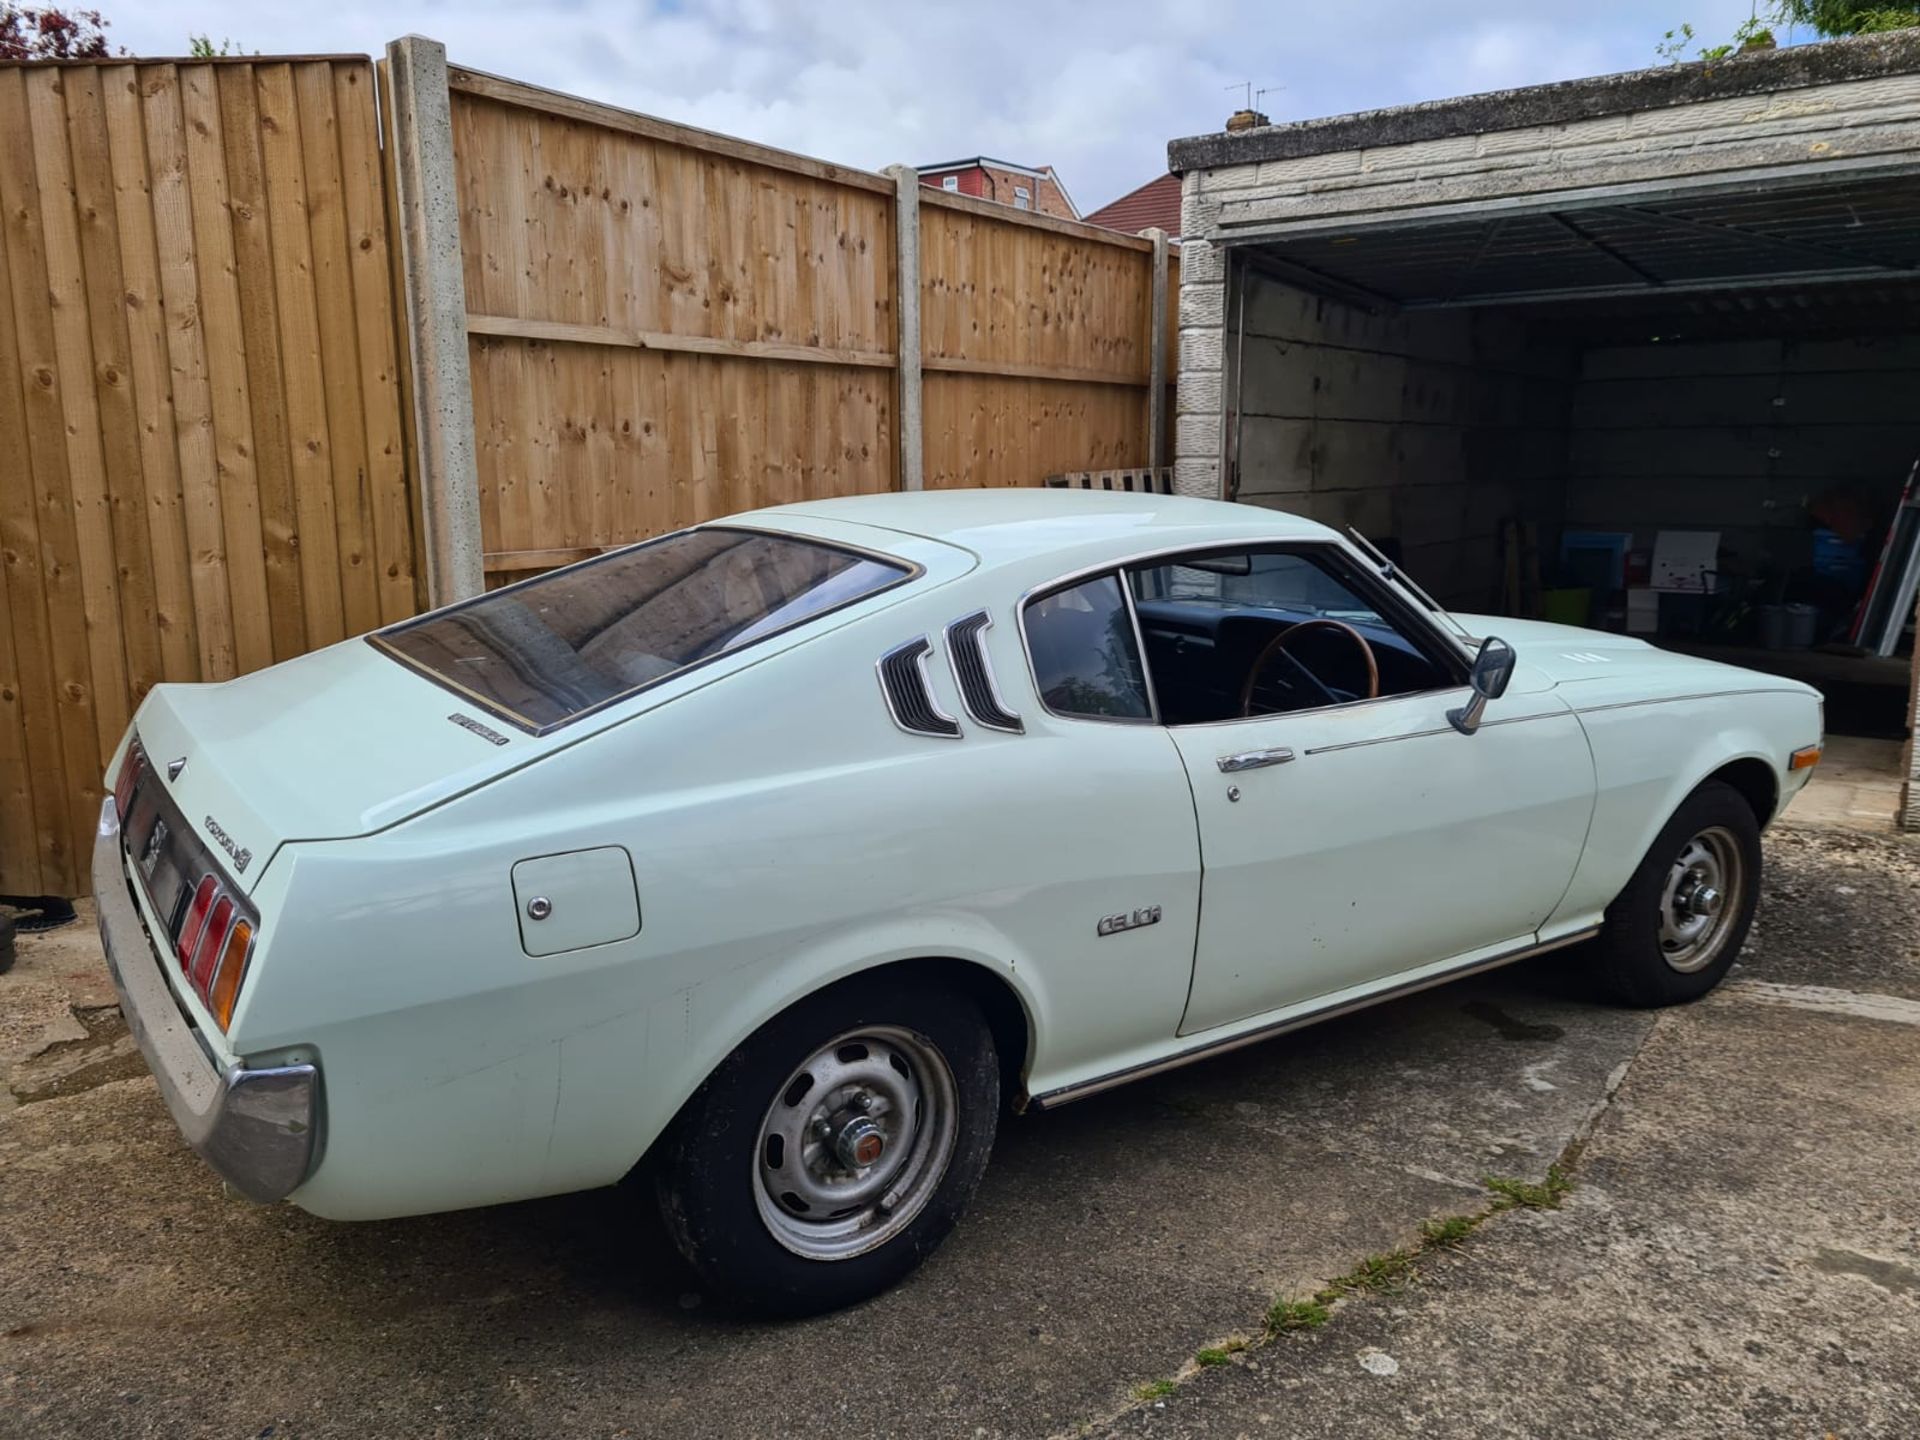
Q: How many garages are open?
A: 1